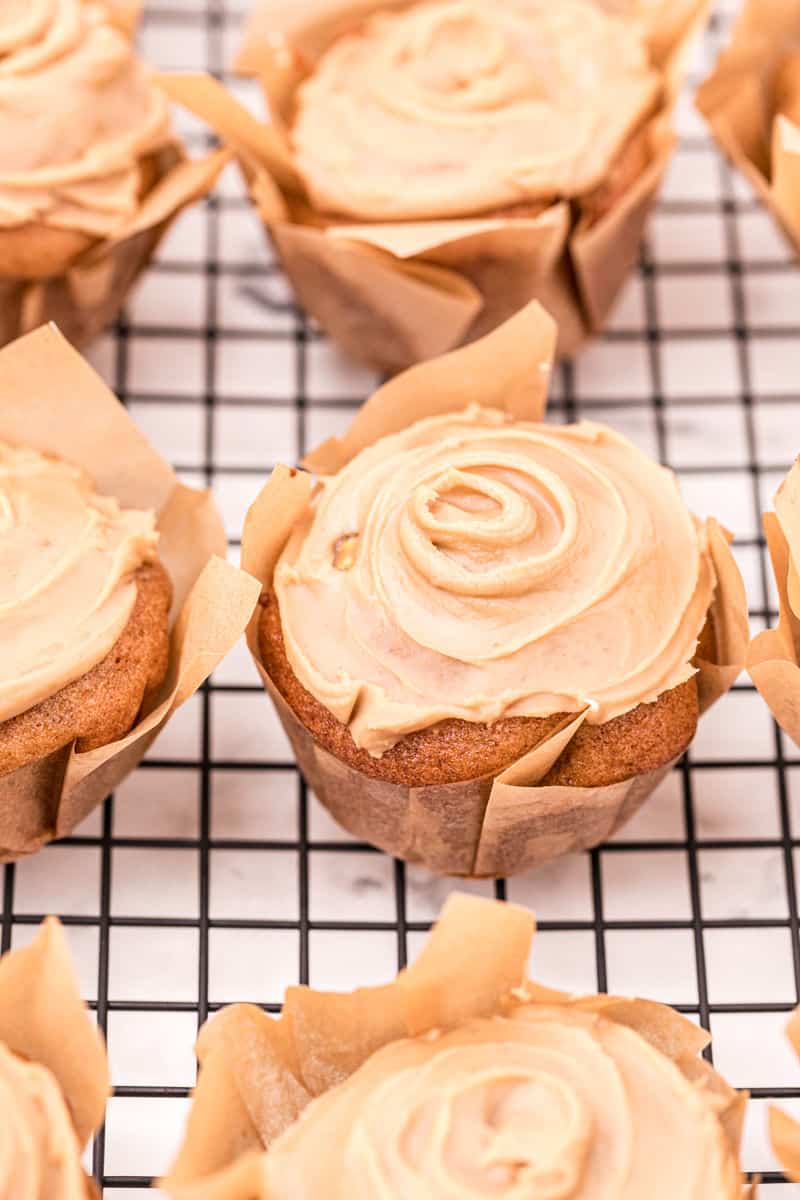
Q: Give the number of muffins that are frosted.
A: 6